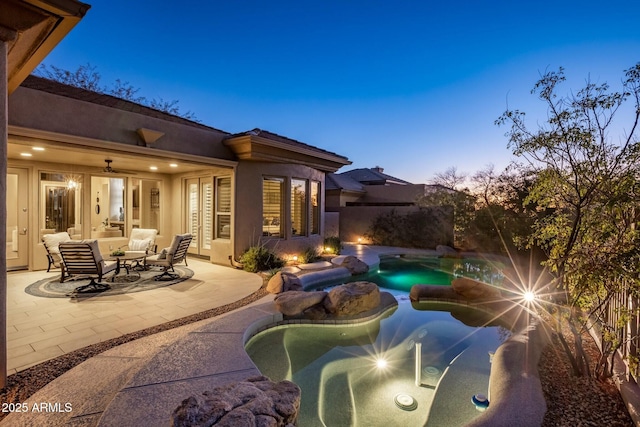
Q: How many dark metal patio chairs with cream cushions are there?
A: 4